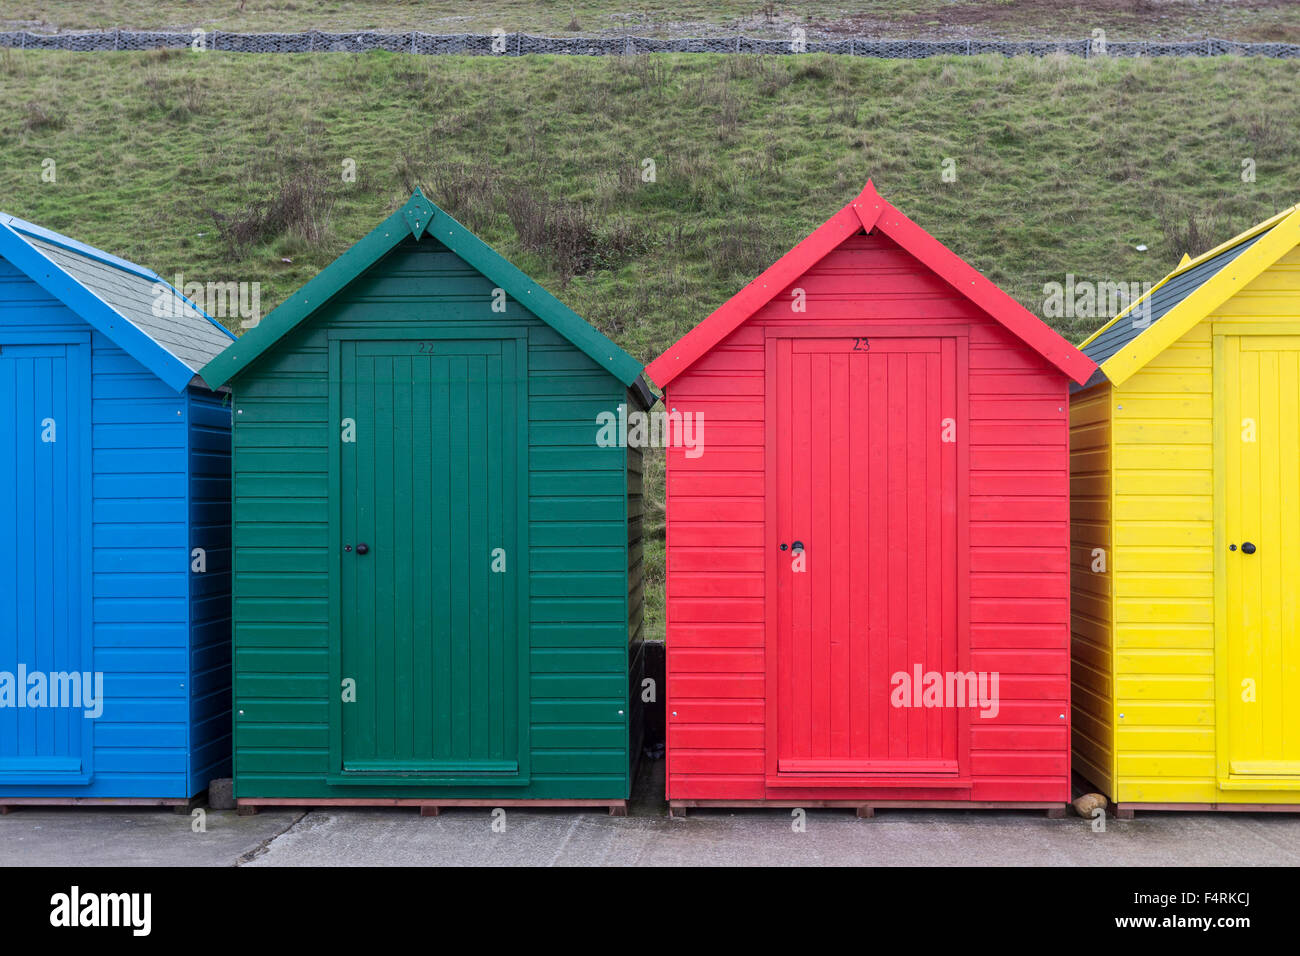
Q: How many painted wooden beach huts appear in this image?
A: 4